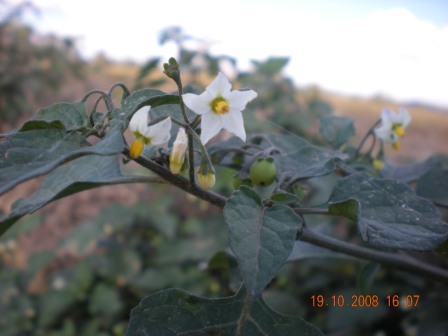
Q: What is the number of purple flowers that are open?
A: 0